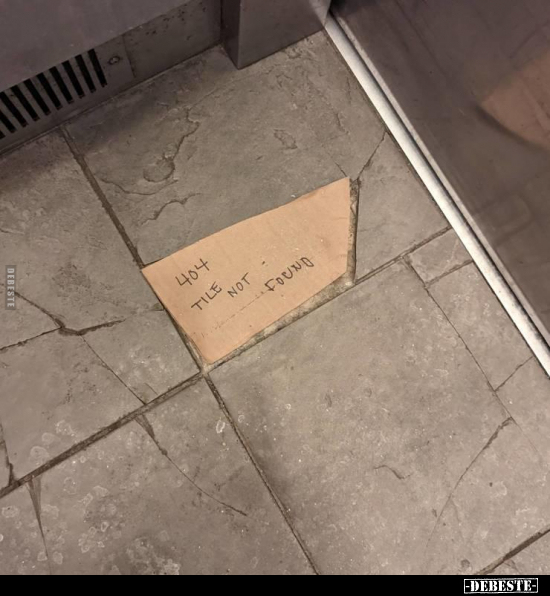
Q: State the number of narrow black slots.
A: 10